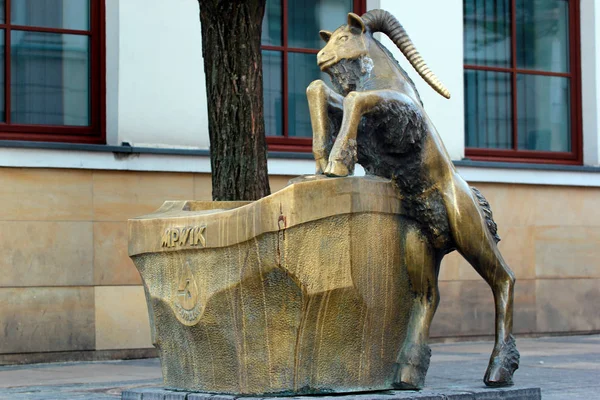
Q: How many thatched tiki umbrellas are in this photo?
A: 0